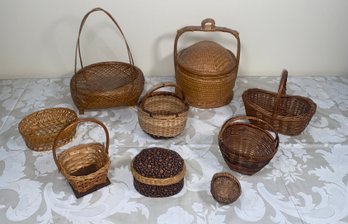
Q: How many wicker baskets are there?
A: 9